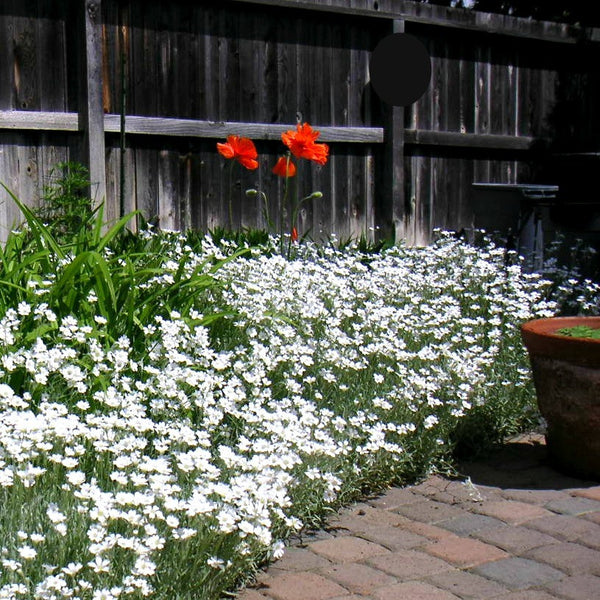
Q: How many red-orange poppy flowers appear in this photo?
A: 3